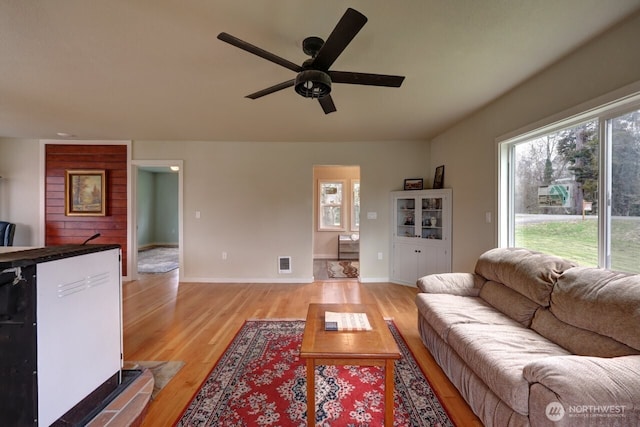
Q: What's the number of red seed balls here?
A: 0